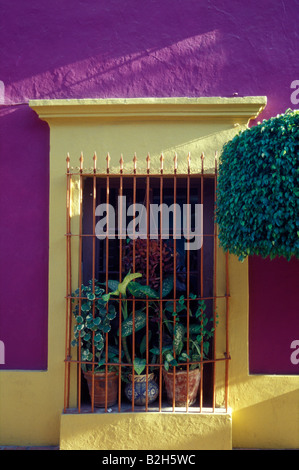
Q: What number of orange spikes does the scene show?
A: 12